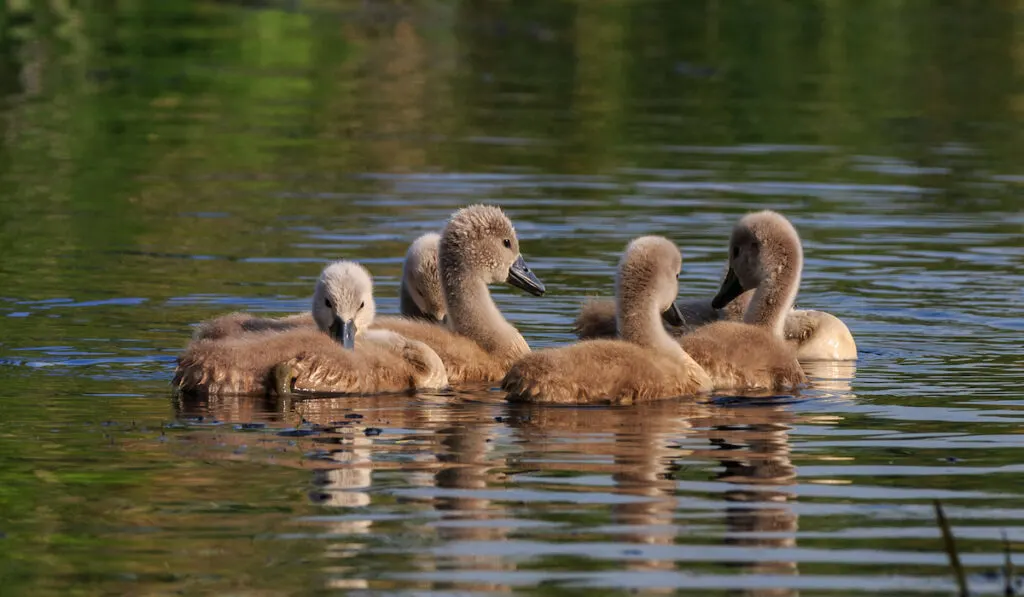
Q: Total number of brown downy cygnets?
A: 6